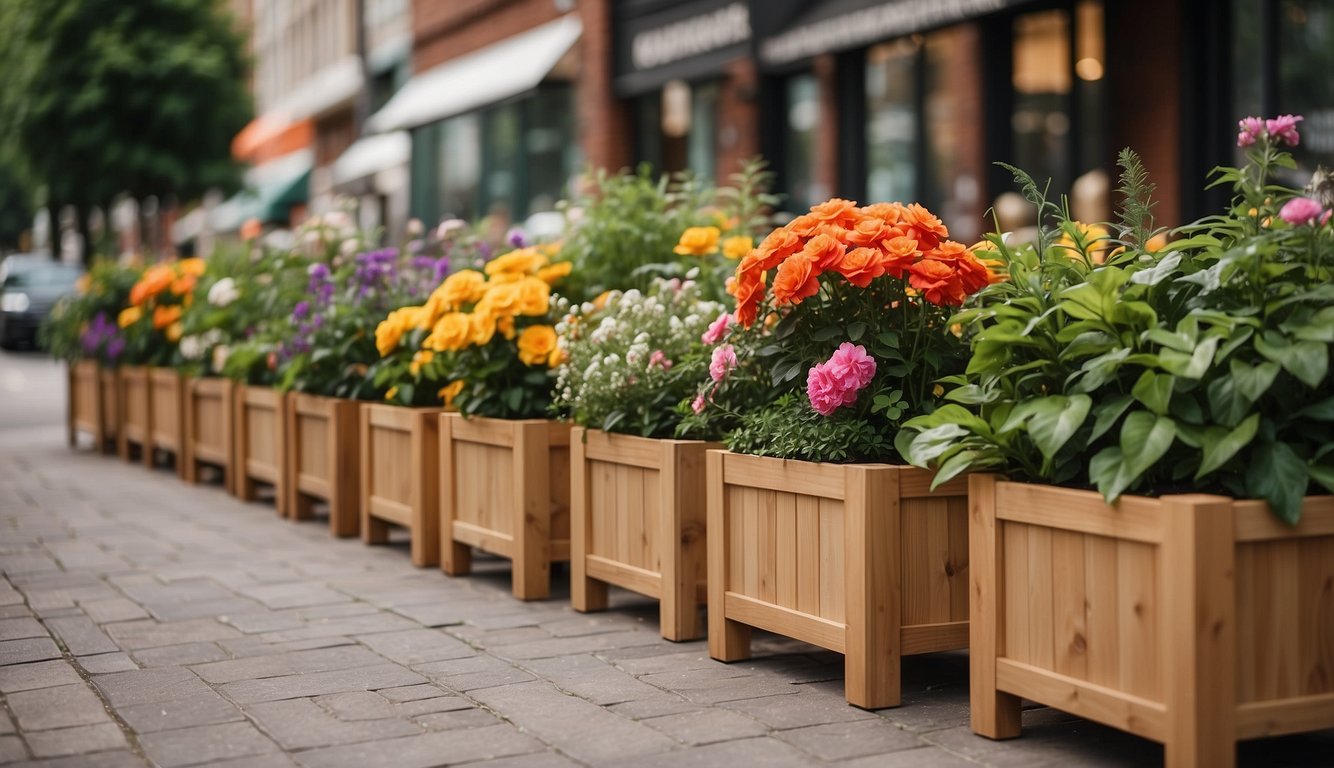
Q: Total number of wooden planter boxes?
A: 11